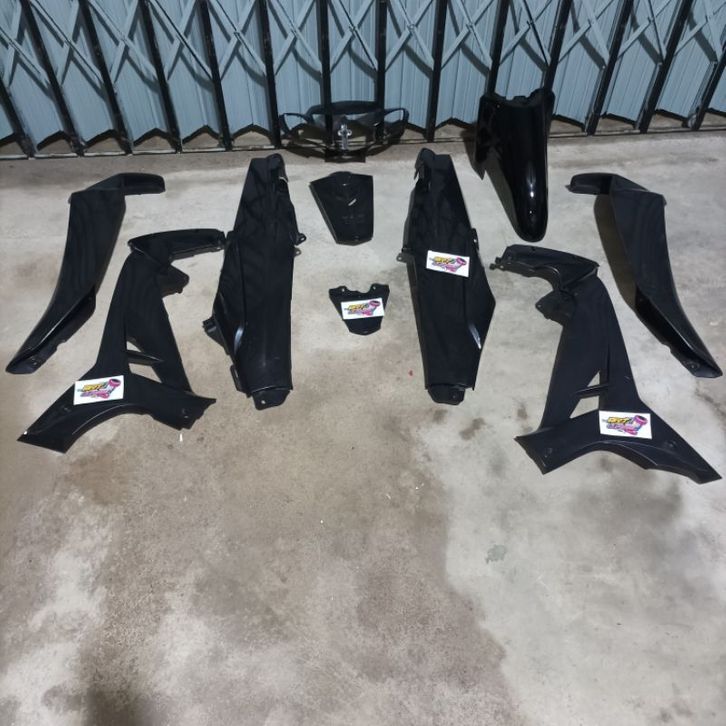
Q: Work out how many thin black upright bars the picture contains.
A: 14